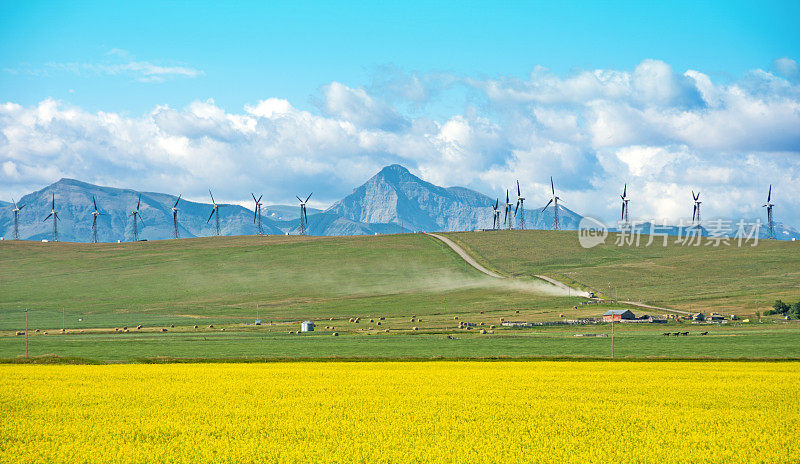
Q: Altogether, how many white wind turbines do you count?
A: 15